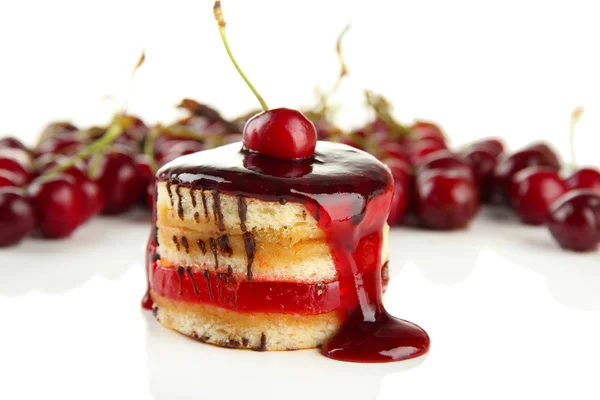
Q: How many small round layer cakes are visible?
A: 1